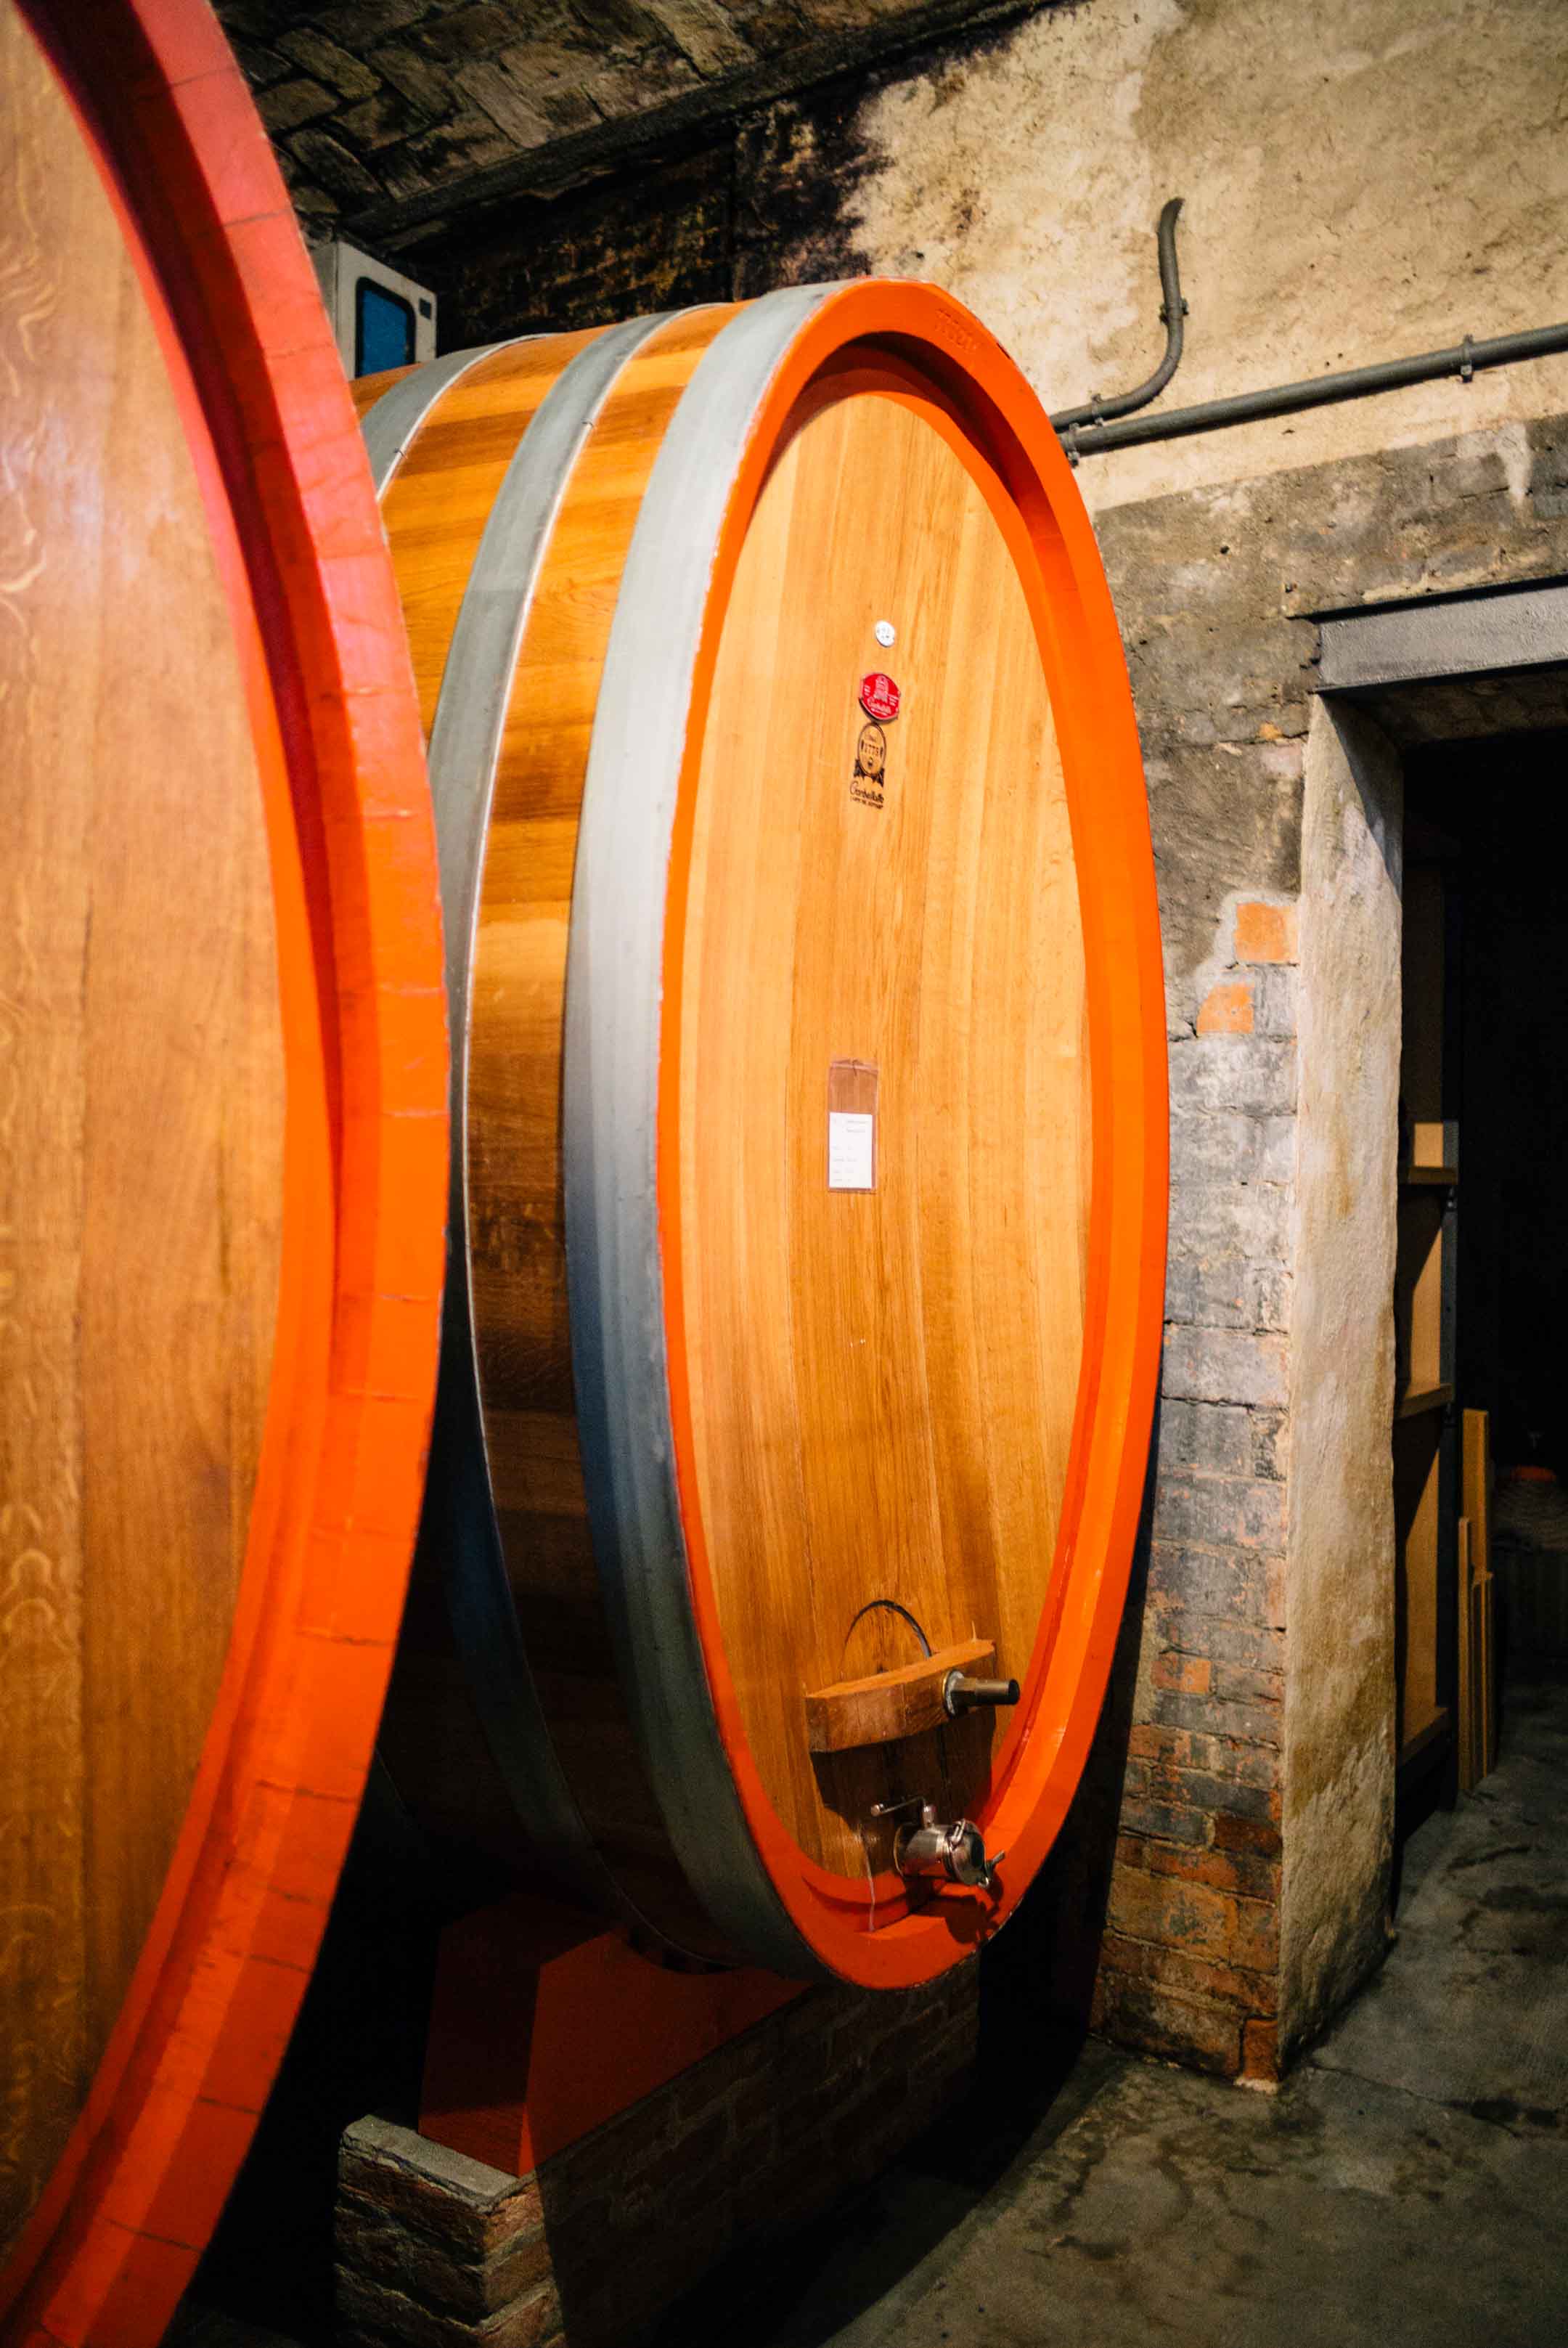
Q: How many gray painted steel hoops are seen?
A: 3